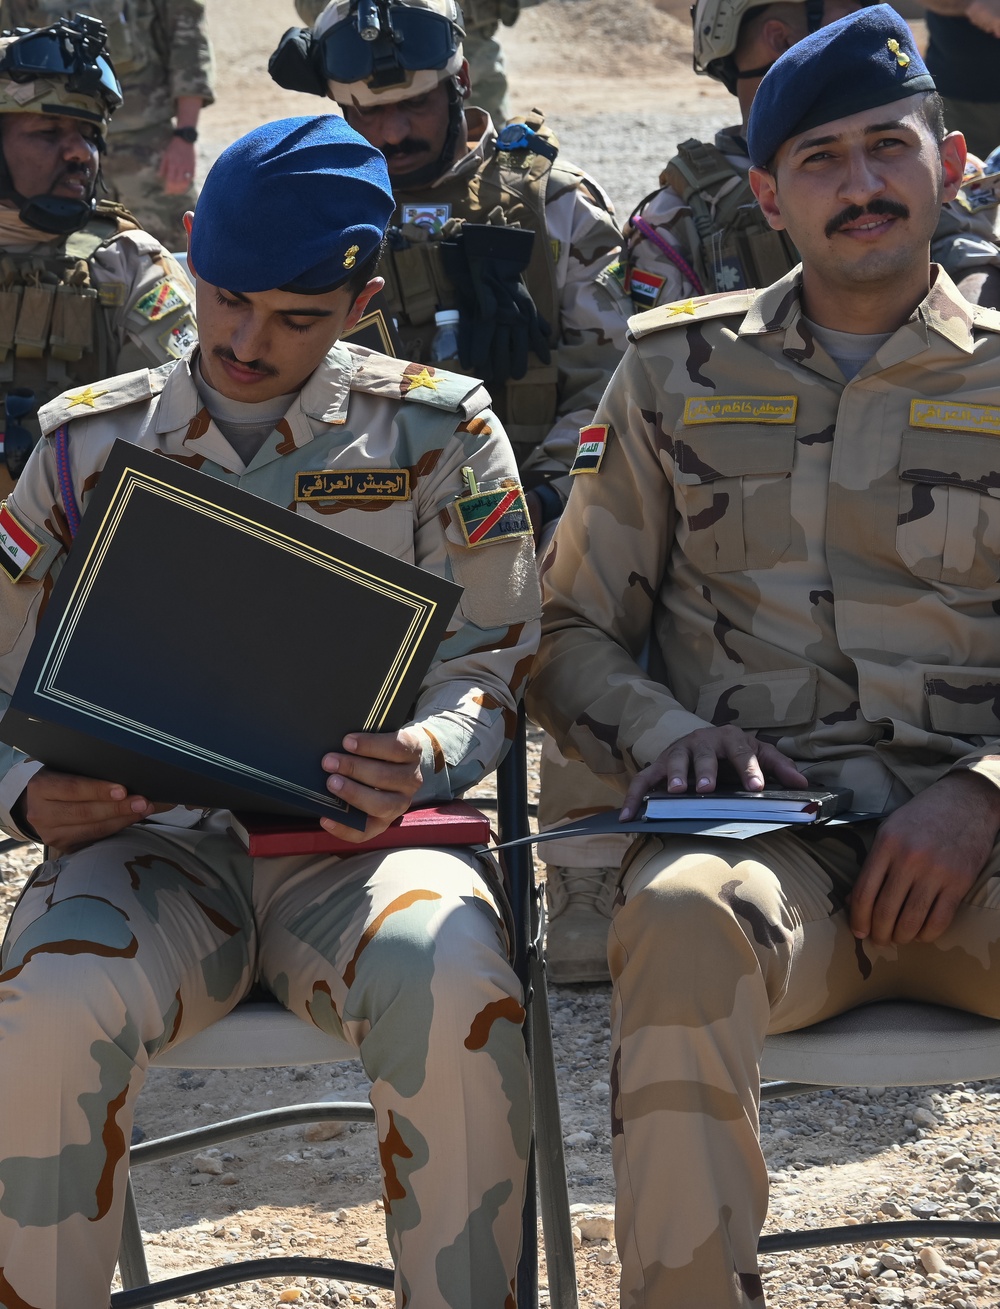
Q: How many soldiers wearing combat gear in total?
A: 3